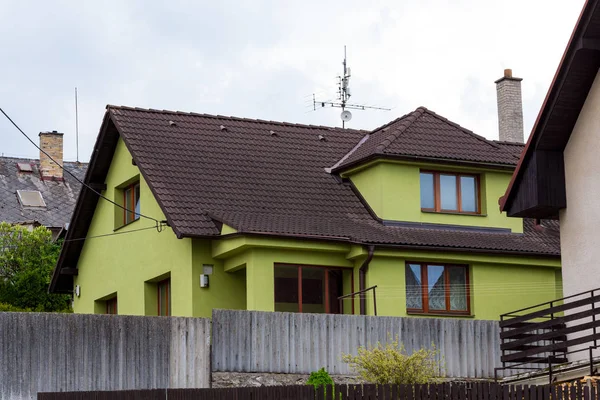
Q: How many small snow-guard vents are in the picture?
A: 4